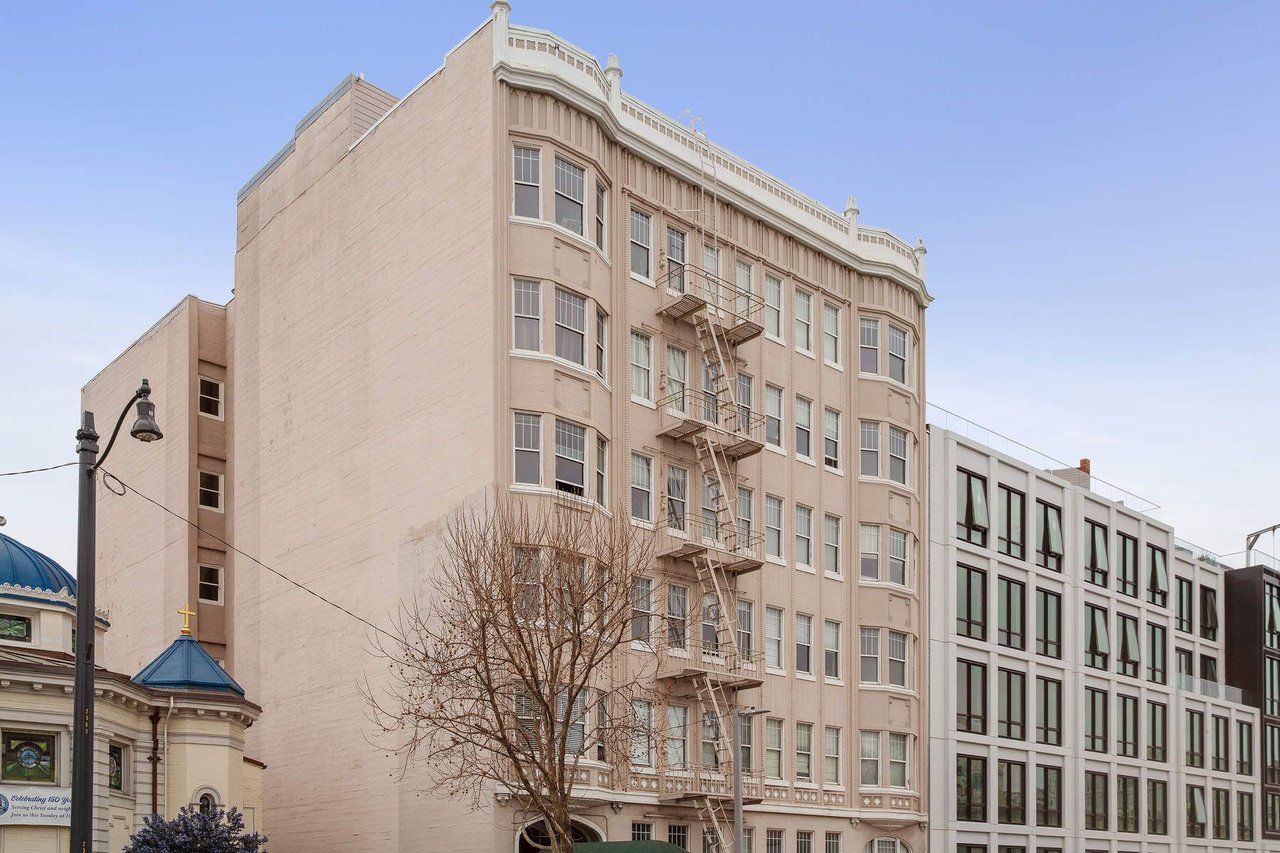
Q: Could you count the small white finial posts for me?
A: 4